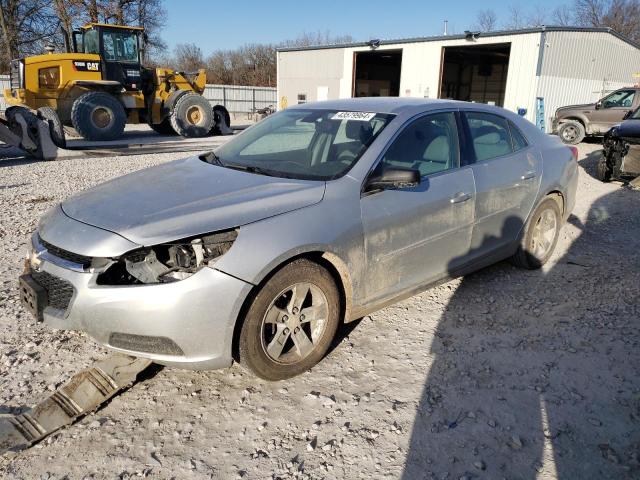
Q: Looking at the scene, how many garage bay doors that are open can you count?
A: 2